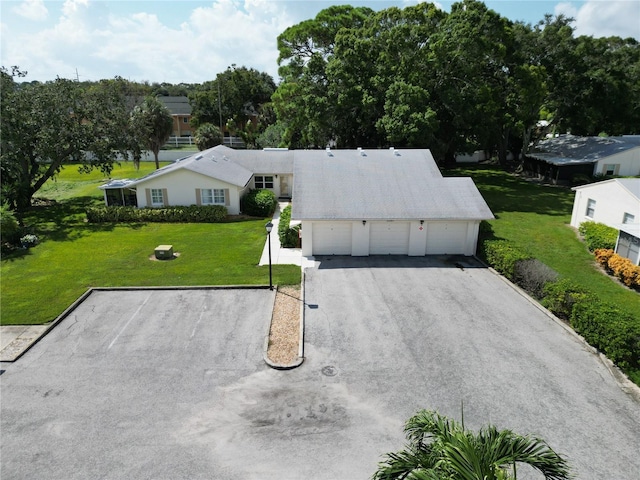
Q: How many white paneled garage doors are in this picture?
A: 3